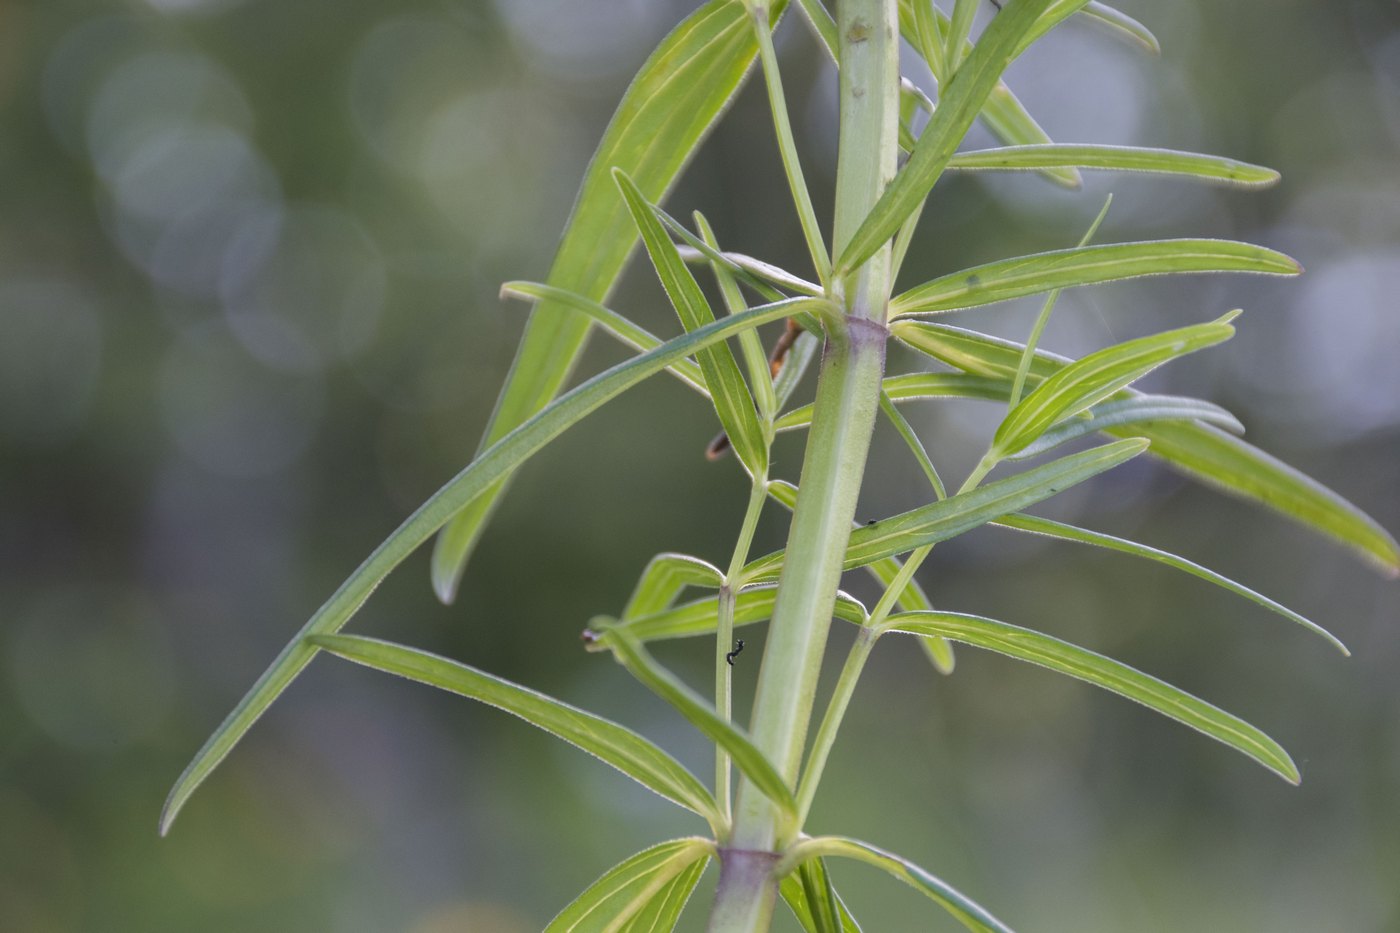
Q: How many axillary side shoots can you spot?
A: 4